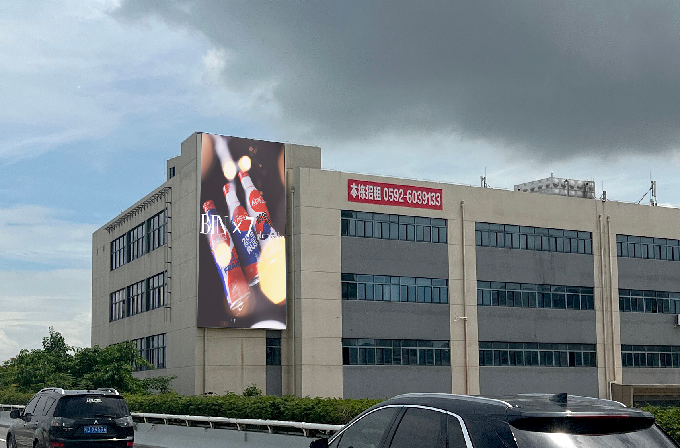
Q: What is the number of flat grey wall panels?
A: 9